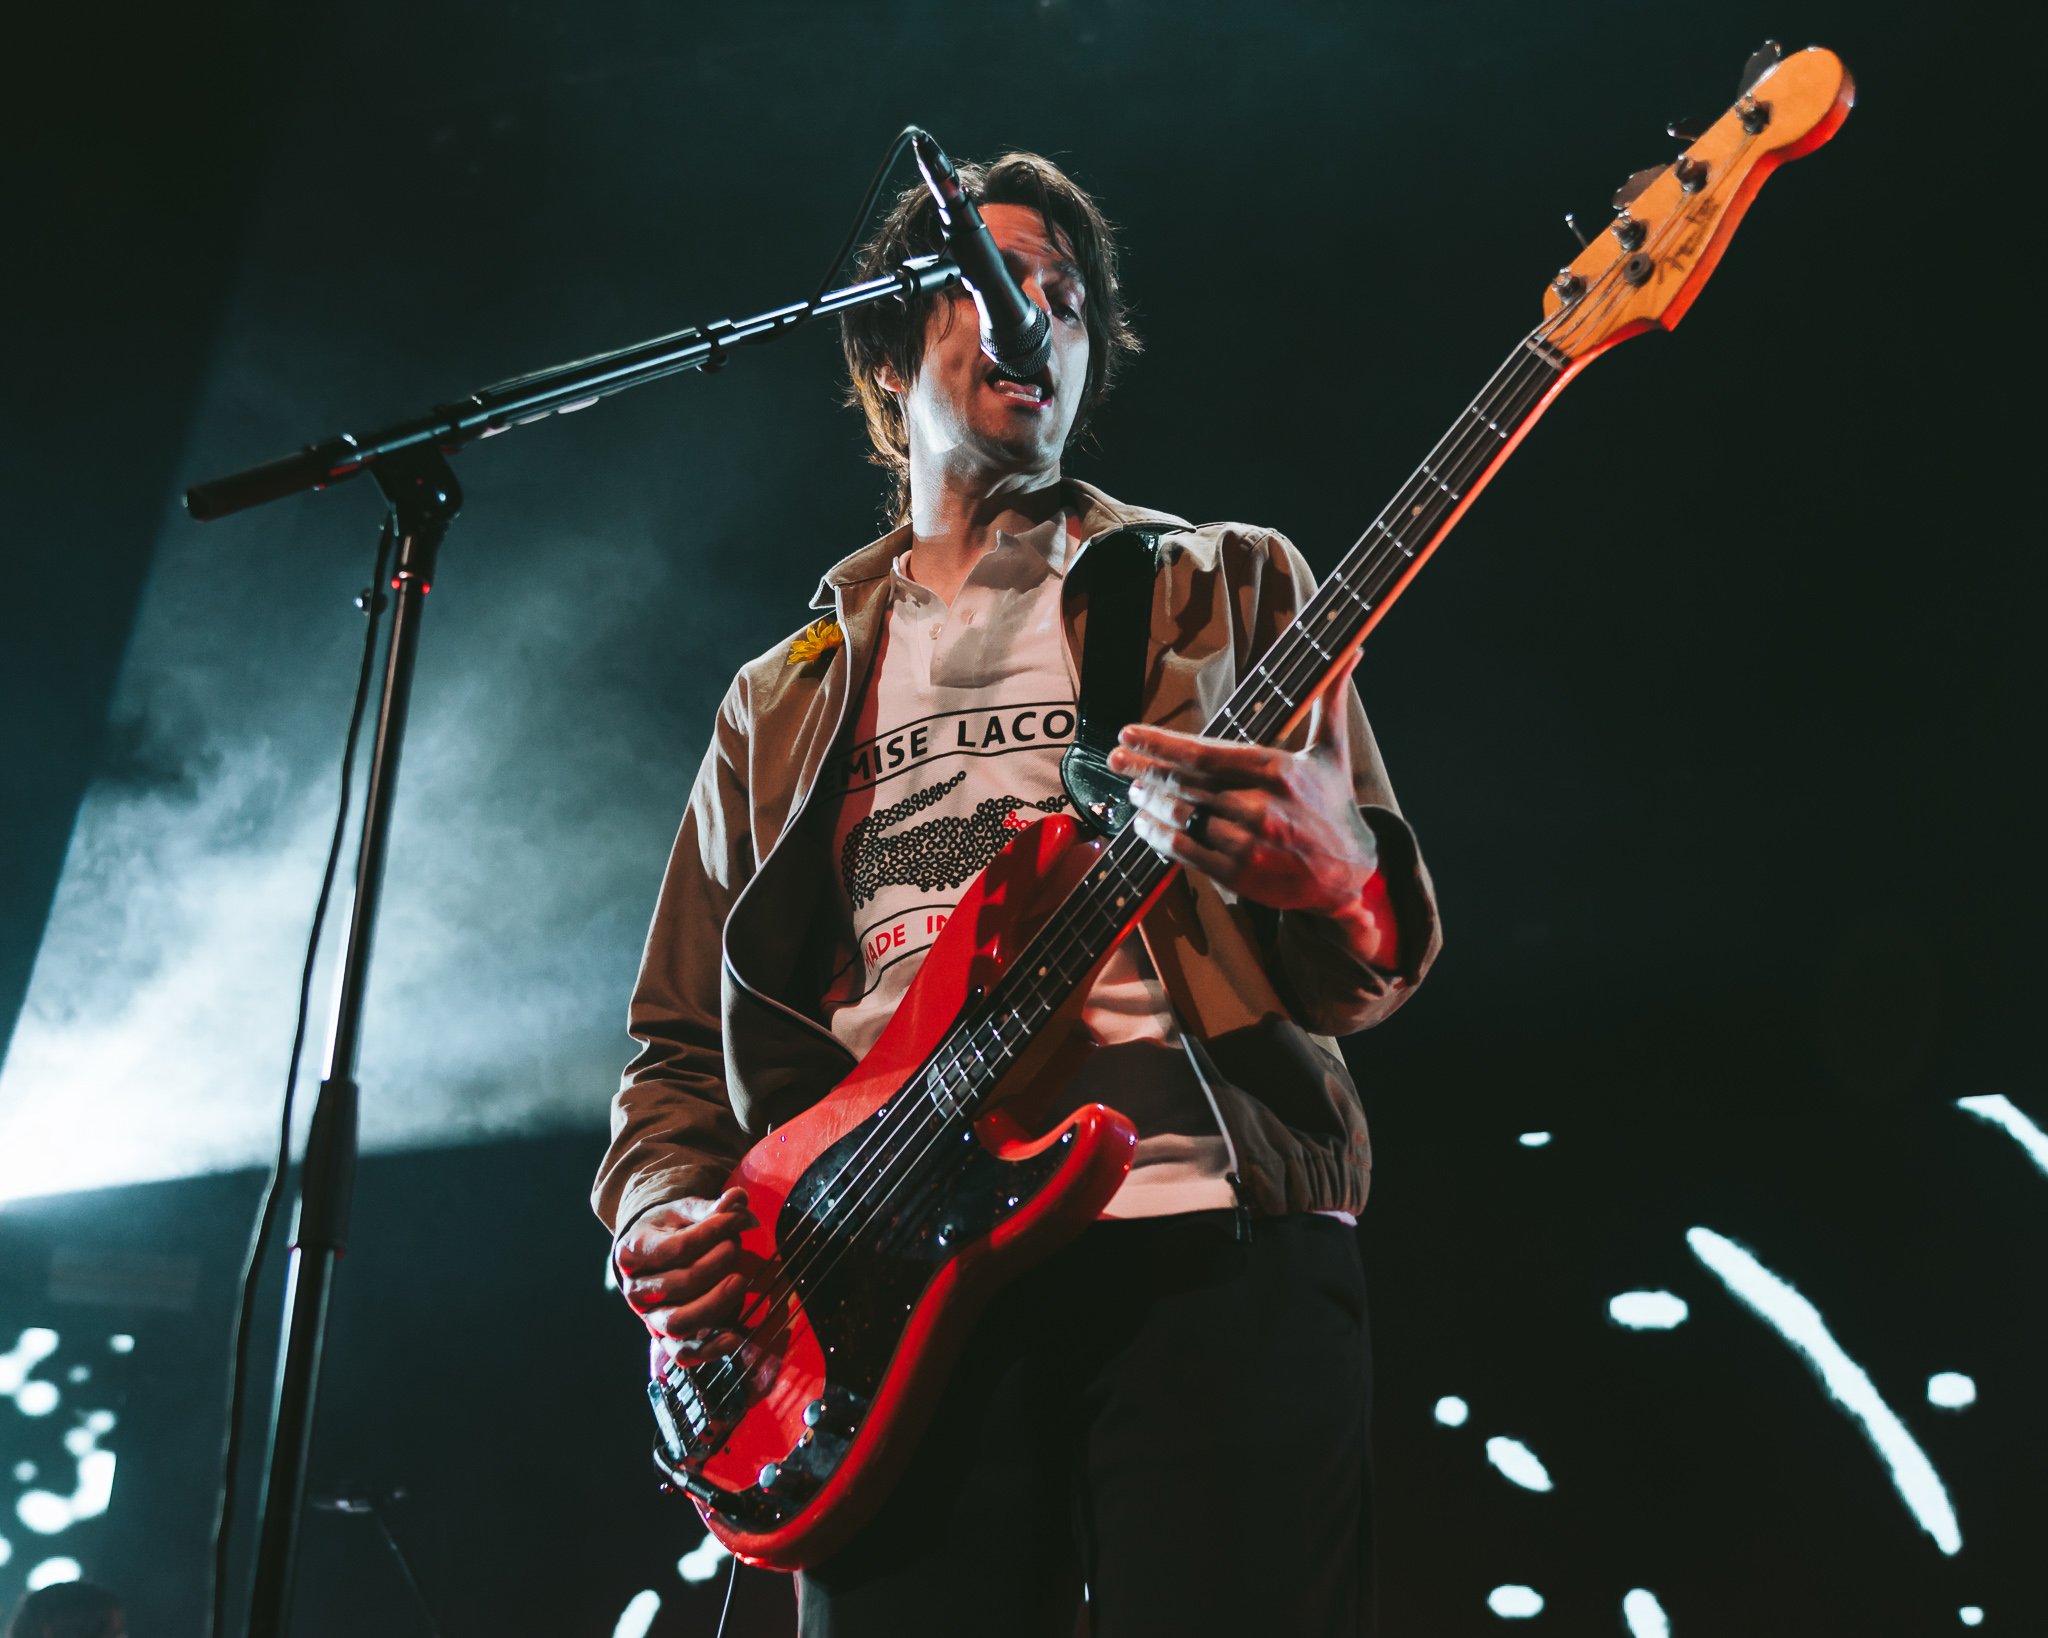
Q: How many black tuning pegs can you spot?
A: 4